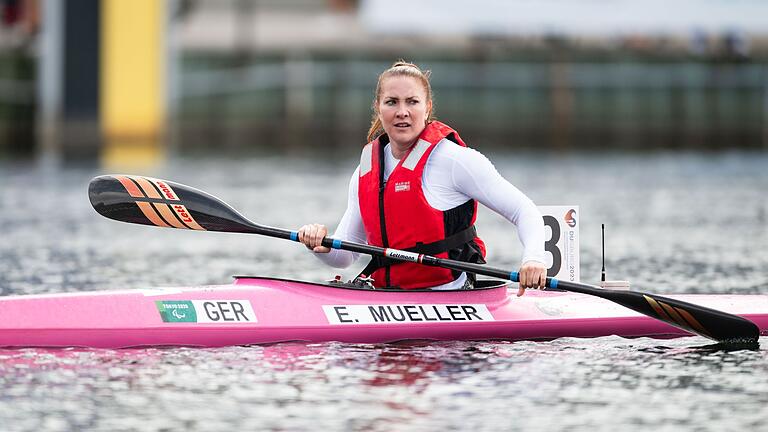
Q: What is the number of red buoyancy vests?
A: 1